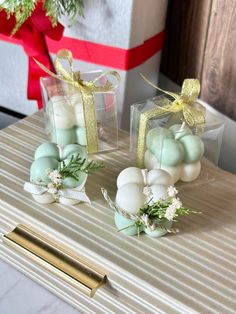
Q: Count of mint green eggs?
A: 12